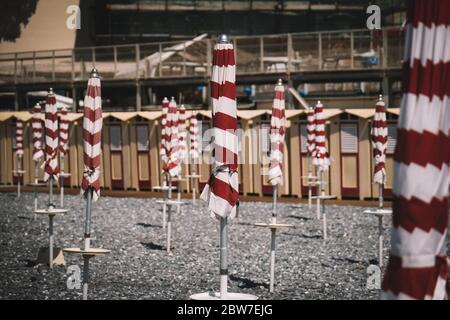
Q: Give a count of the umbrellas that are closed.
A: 15